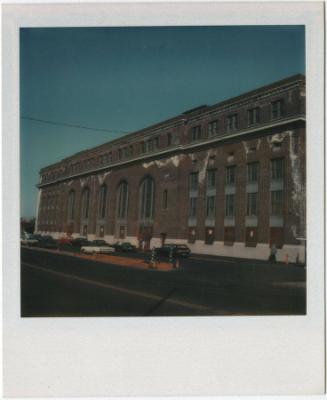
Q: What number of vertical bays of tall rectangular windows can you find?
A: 5